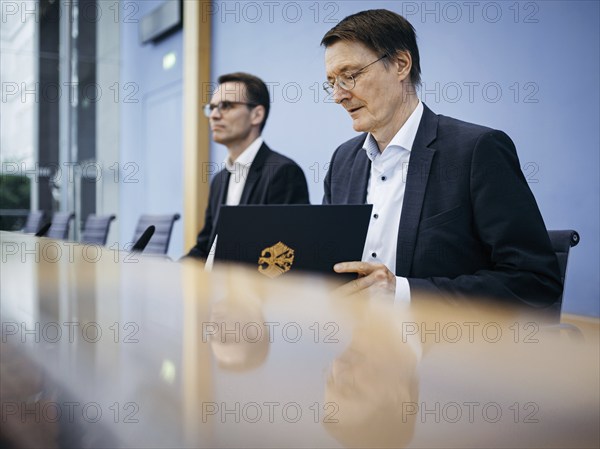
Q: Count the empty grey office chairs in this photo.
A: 4